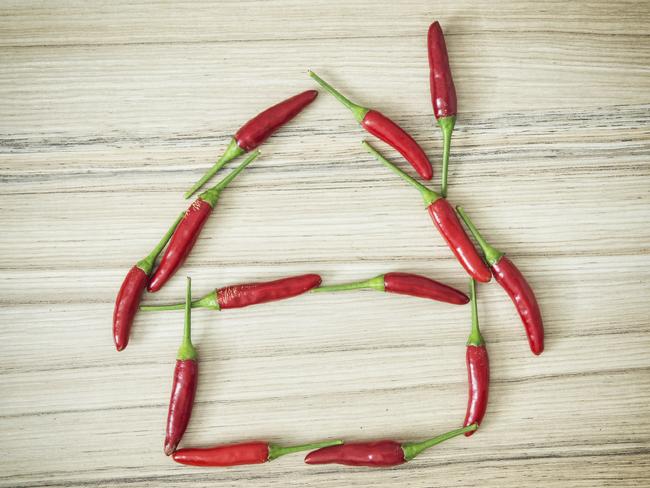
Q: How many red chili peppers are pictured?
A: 13